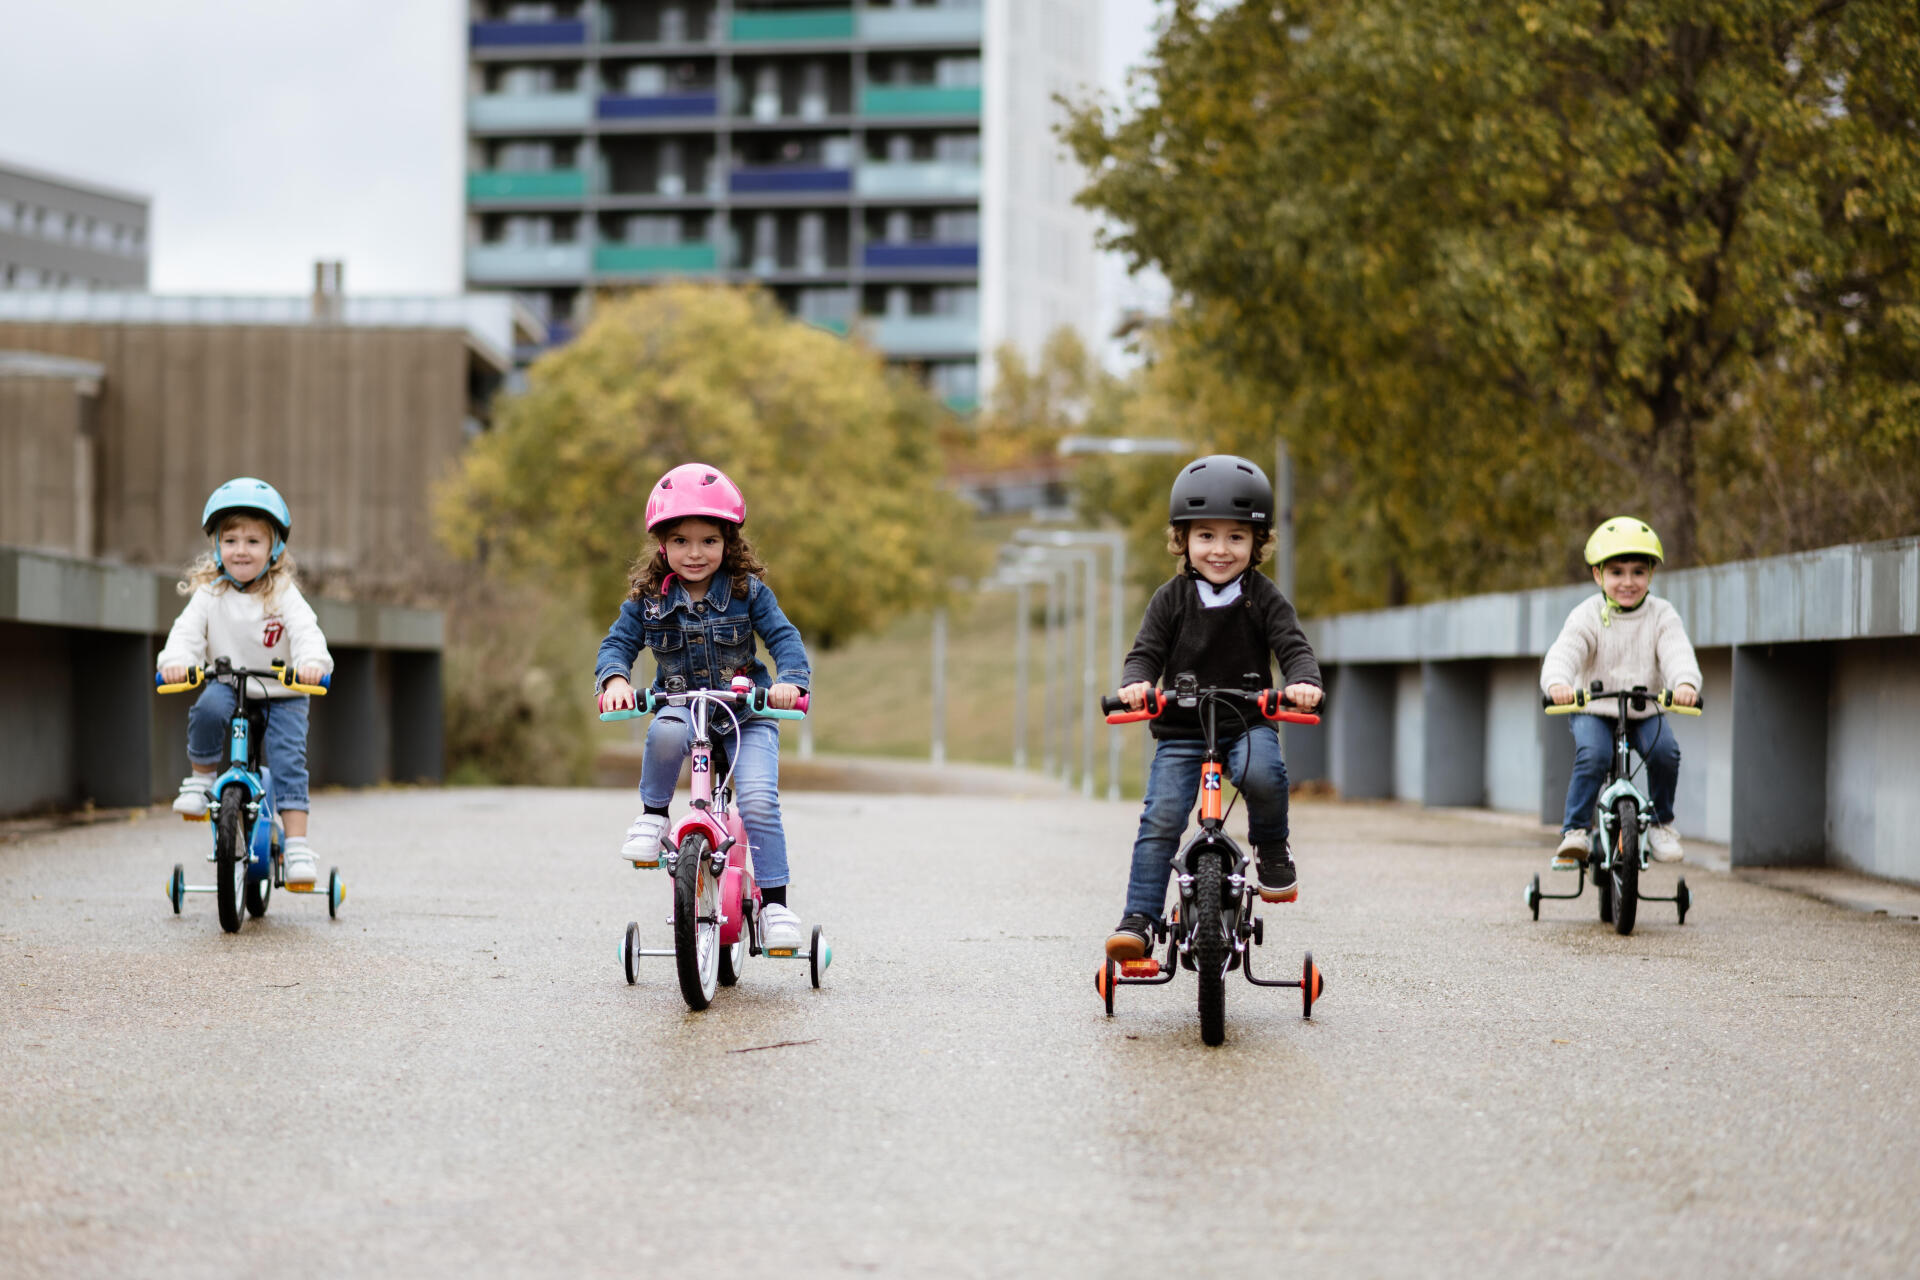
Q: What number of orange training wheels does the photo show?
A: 2